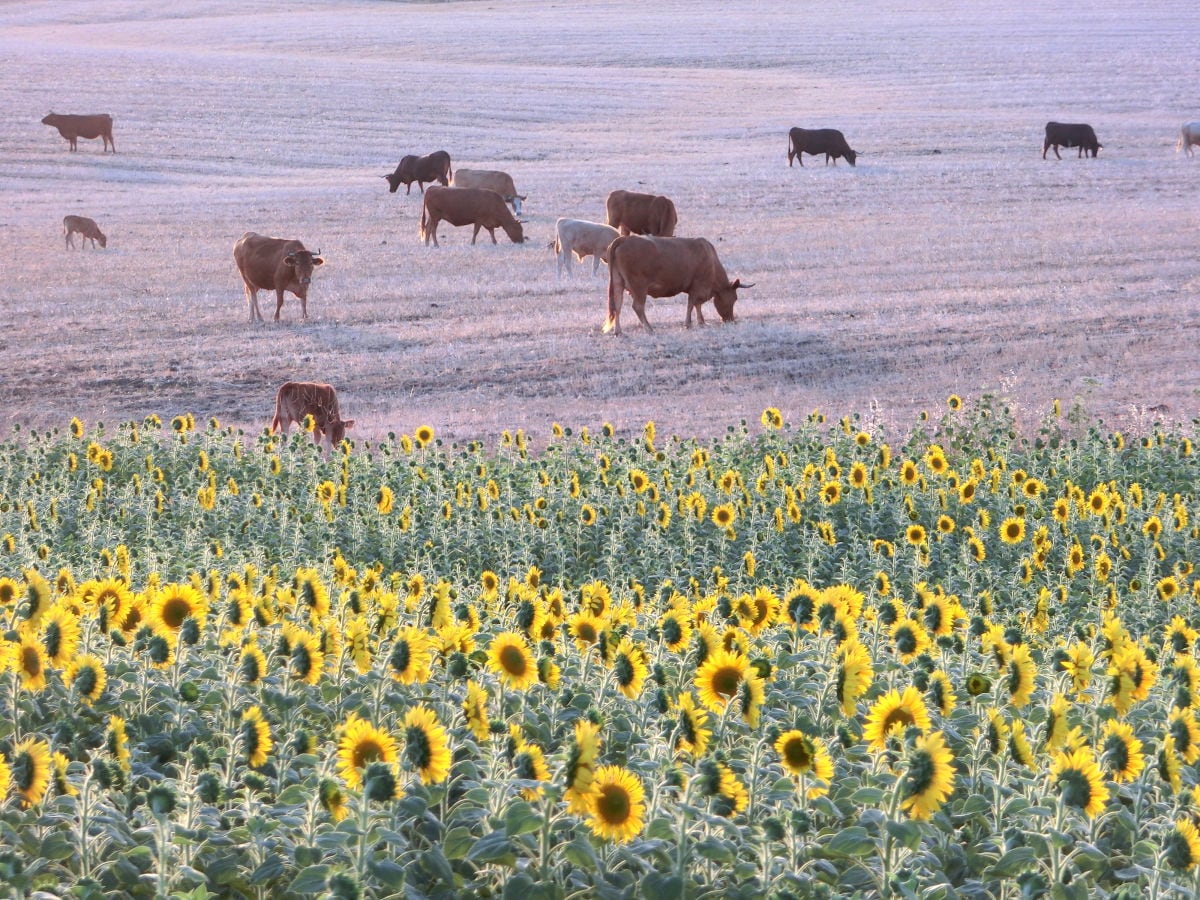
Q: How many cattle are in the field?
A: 13